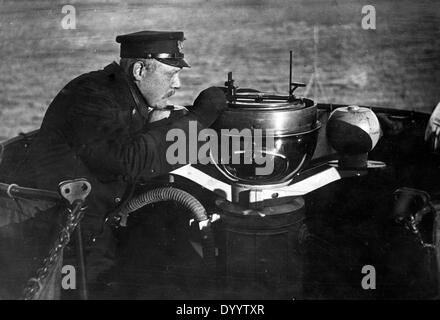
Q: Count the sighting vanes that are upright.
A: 2